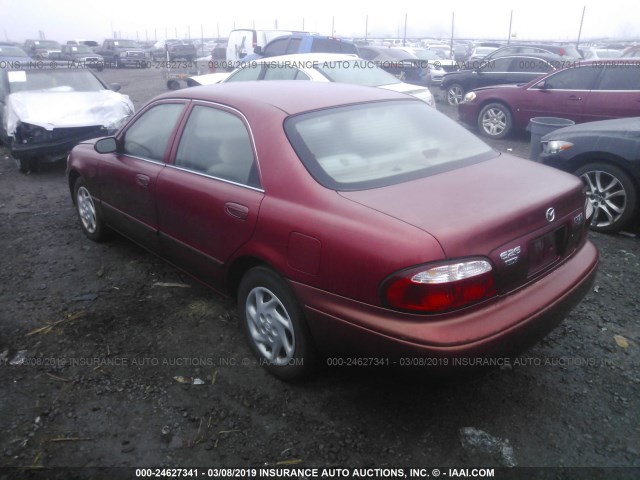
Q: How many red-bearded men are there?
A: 0